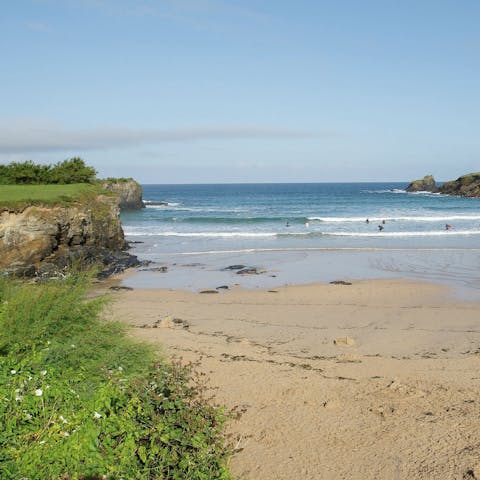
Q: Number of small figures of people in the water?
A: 6